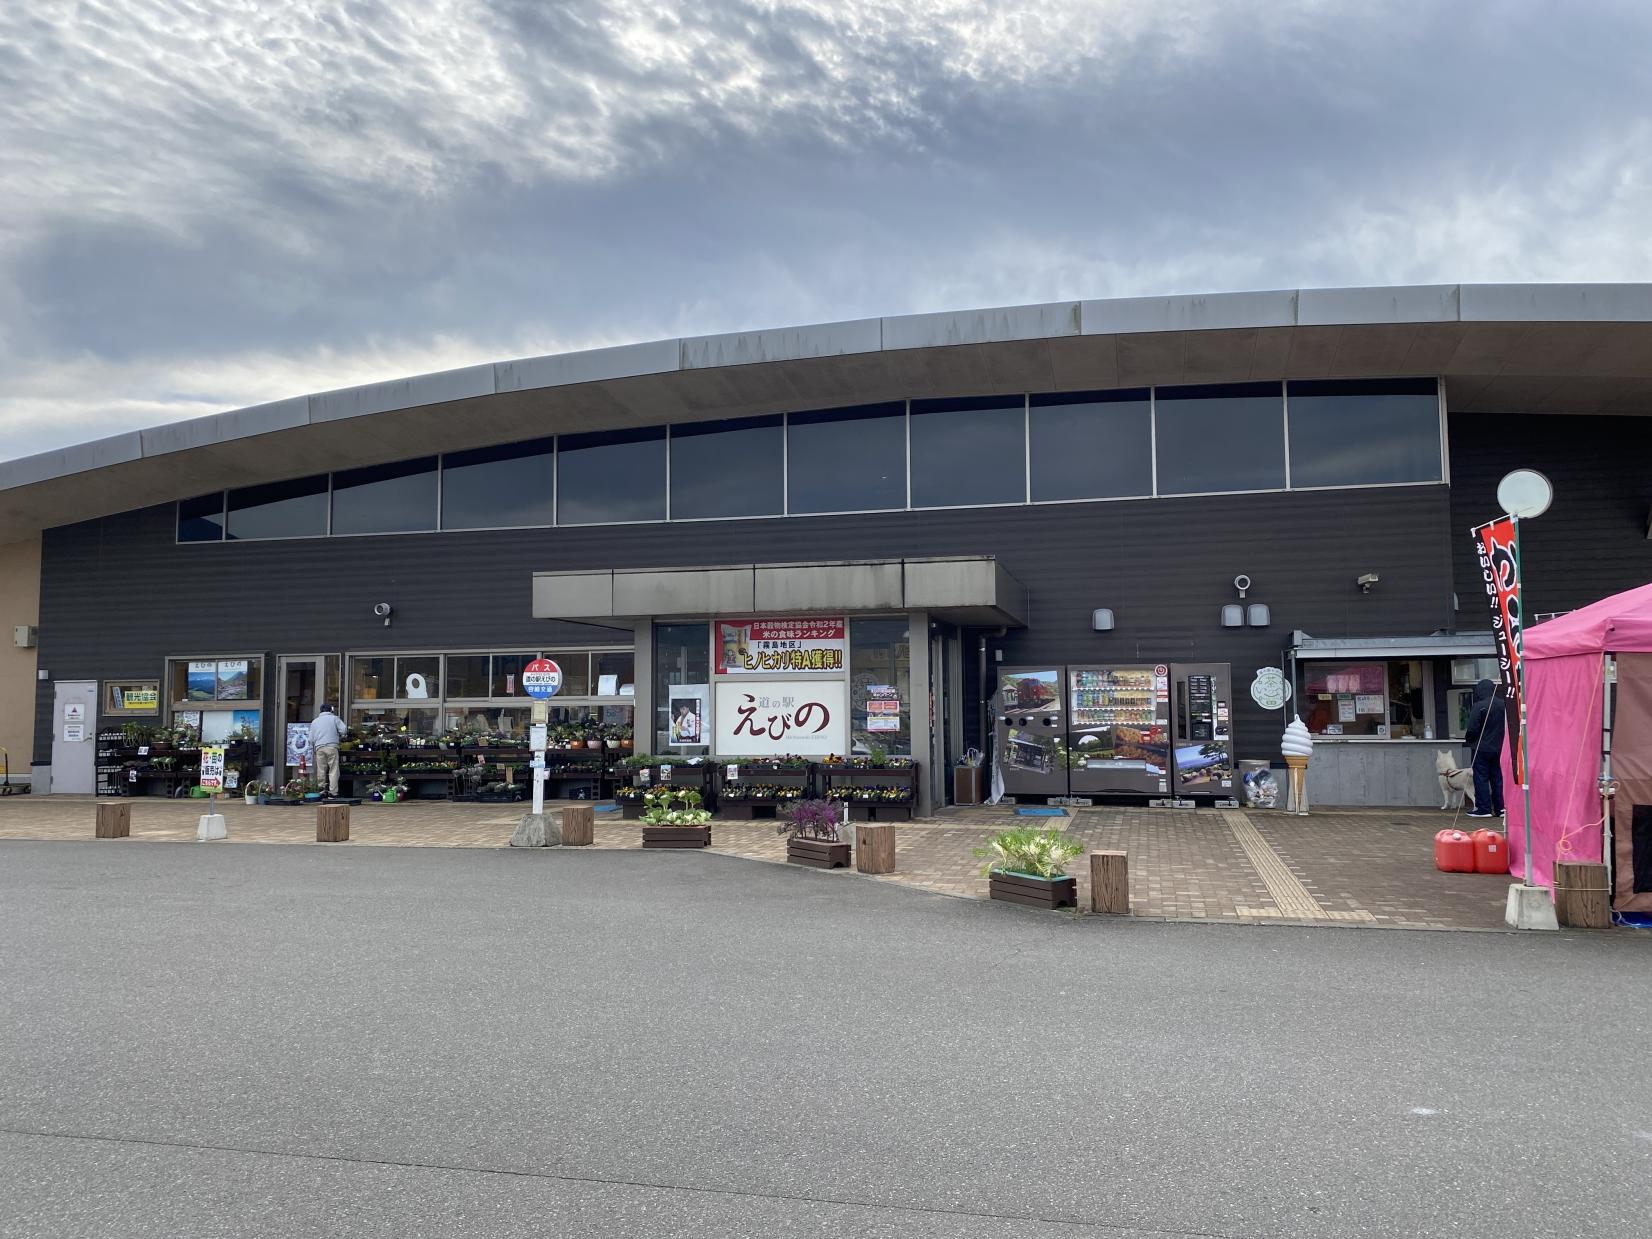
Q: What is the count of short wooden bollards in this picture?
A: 6